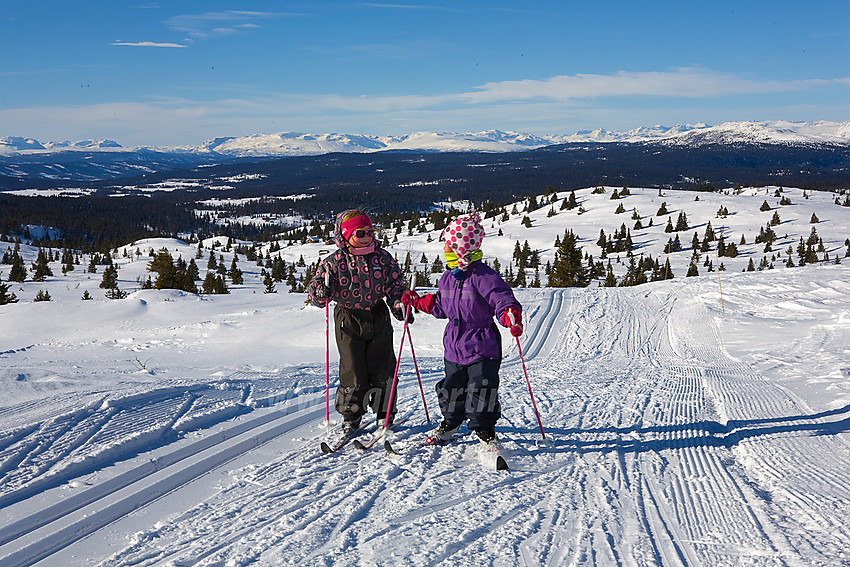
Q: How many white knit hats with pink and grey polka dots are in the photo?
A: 1